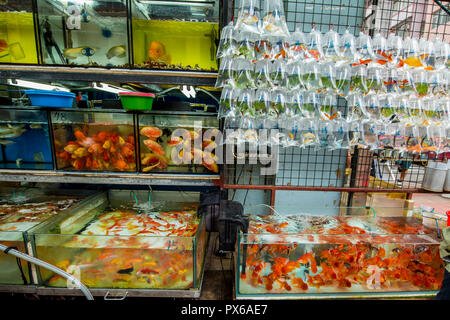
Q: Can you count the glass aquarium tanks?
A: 9